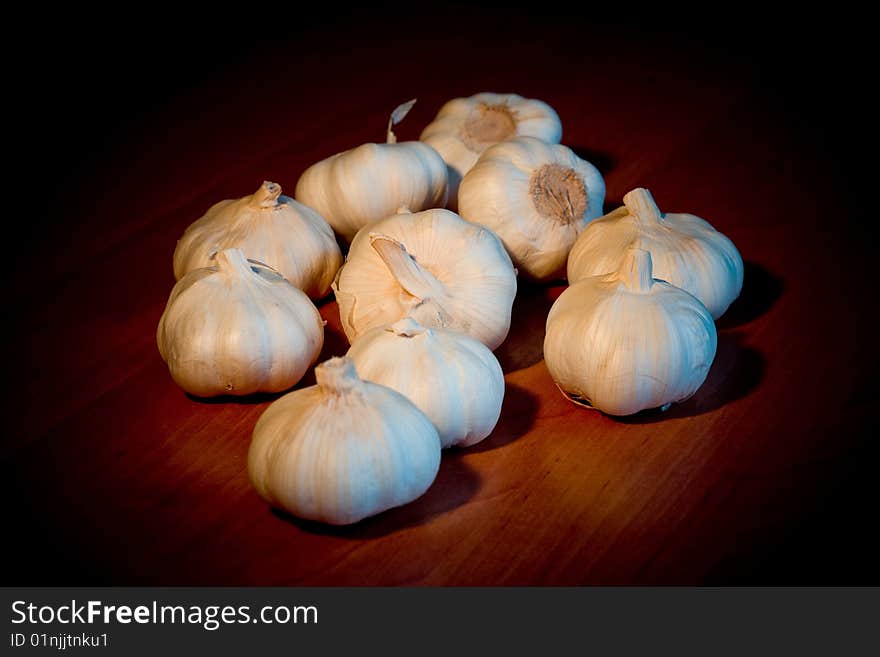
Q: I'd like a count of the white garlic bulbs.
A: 10